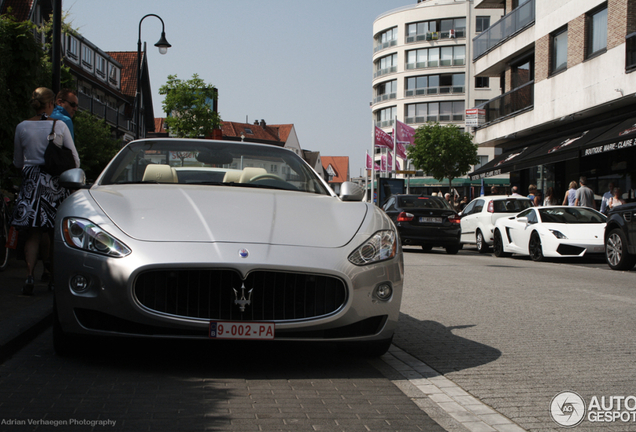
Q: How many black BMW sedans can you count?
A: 1